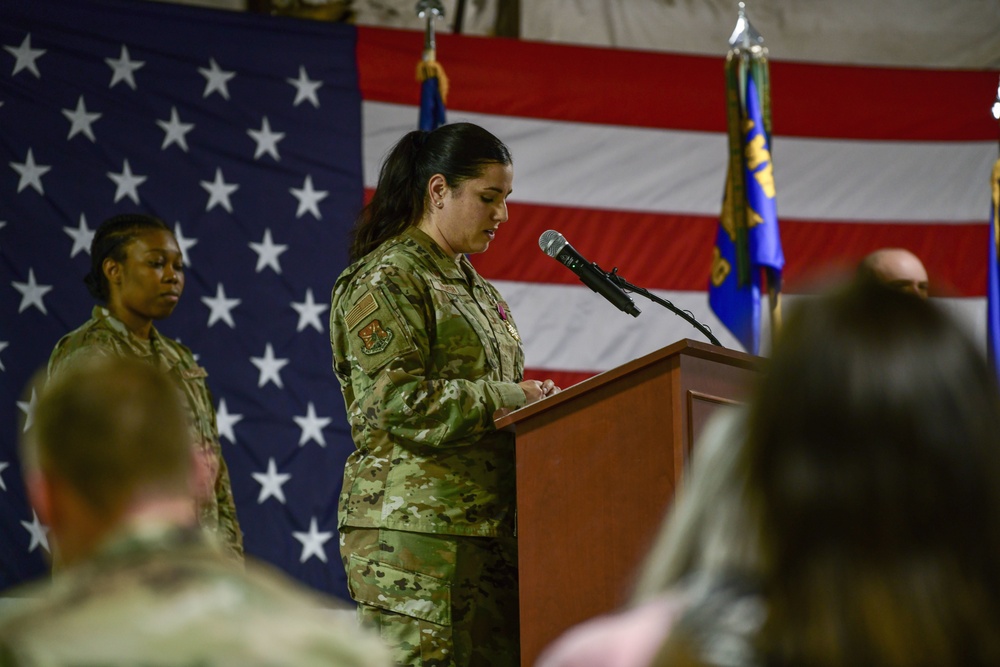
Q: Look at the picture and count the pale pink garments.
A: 1